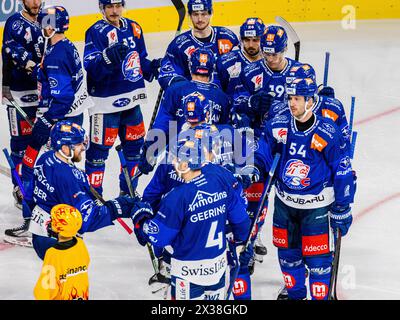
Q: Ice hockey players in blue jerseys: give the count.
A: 13